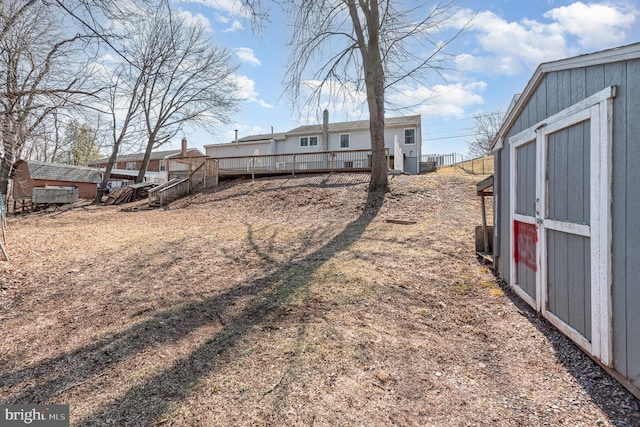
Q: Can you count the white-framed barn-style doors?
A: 2